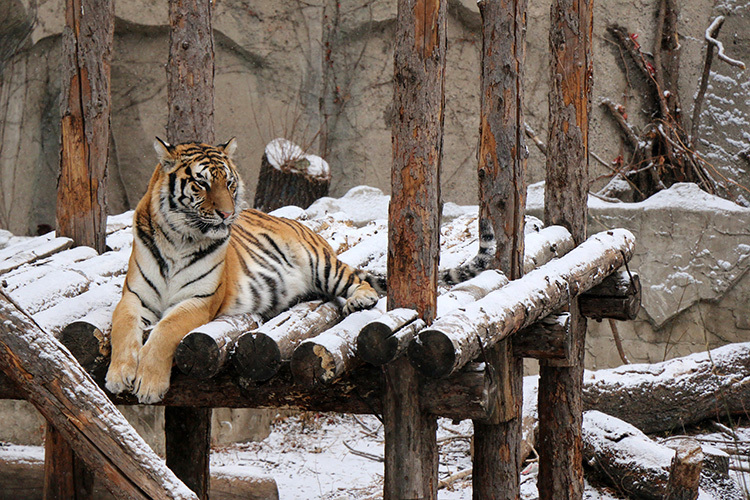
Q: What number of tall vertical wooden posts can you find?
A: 5